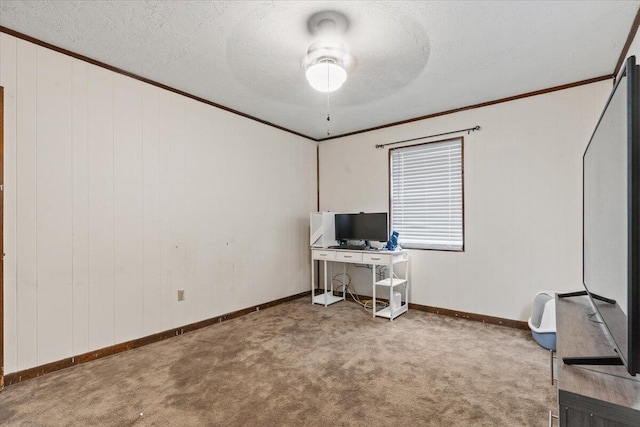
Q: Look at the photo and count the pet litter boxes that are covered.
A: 1